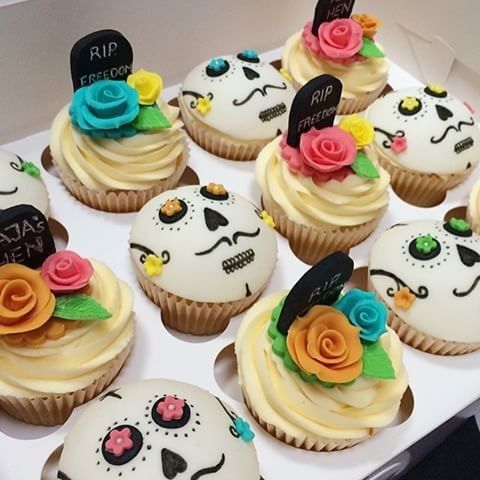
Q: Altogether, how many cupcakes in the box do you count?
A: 12